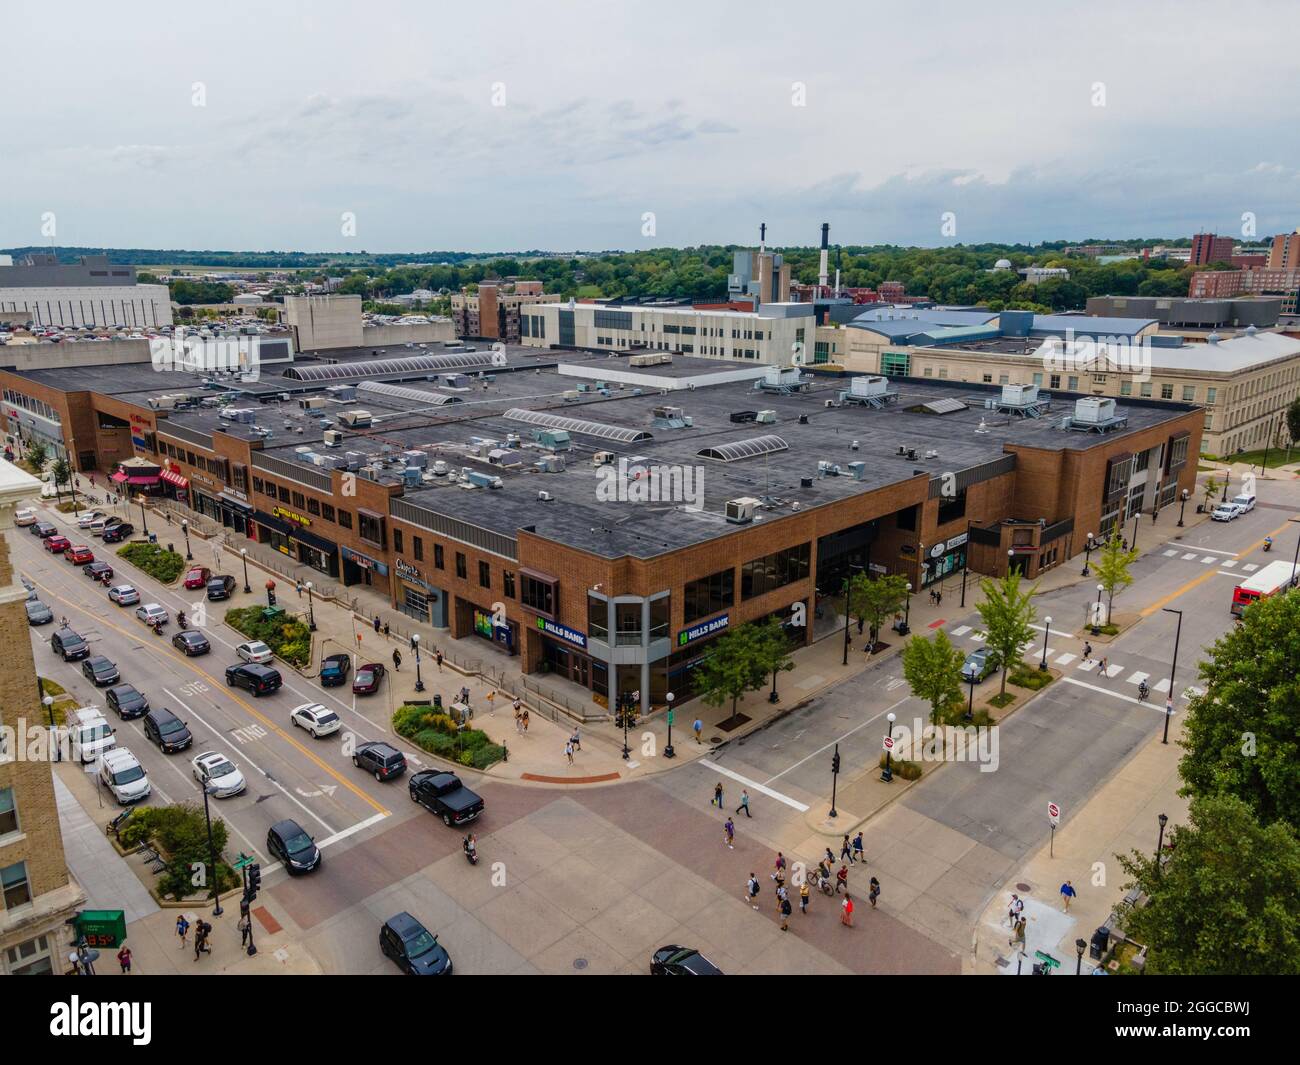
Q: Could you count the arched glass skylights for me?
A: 4